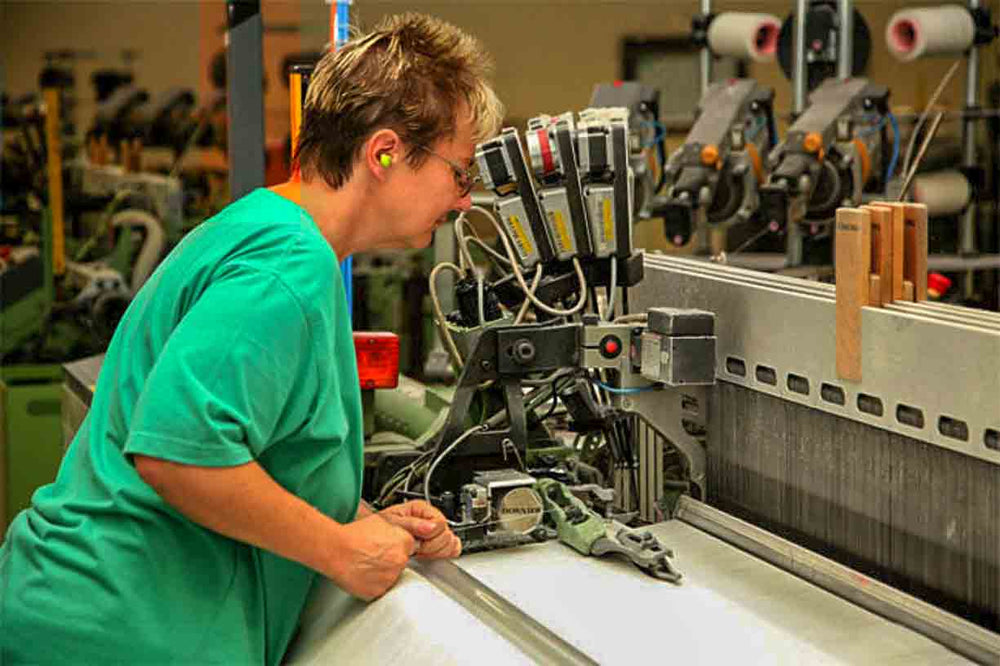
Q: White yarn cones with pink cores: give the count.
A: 2